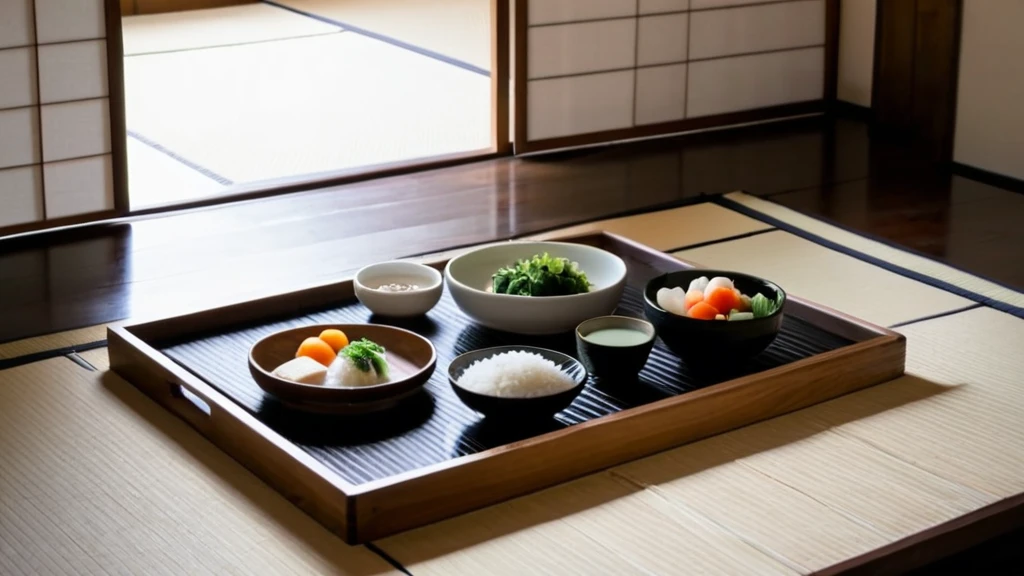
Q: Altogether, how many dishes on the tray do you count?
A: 6